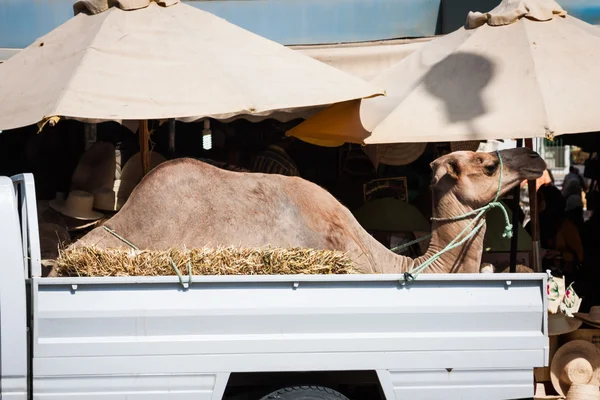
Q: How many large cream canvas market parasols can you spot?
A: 2